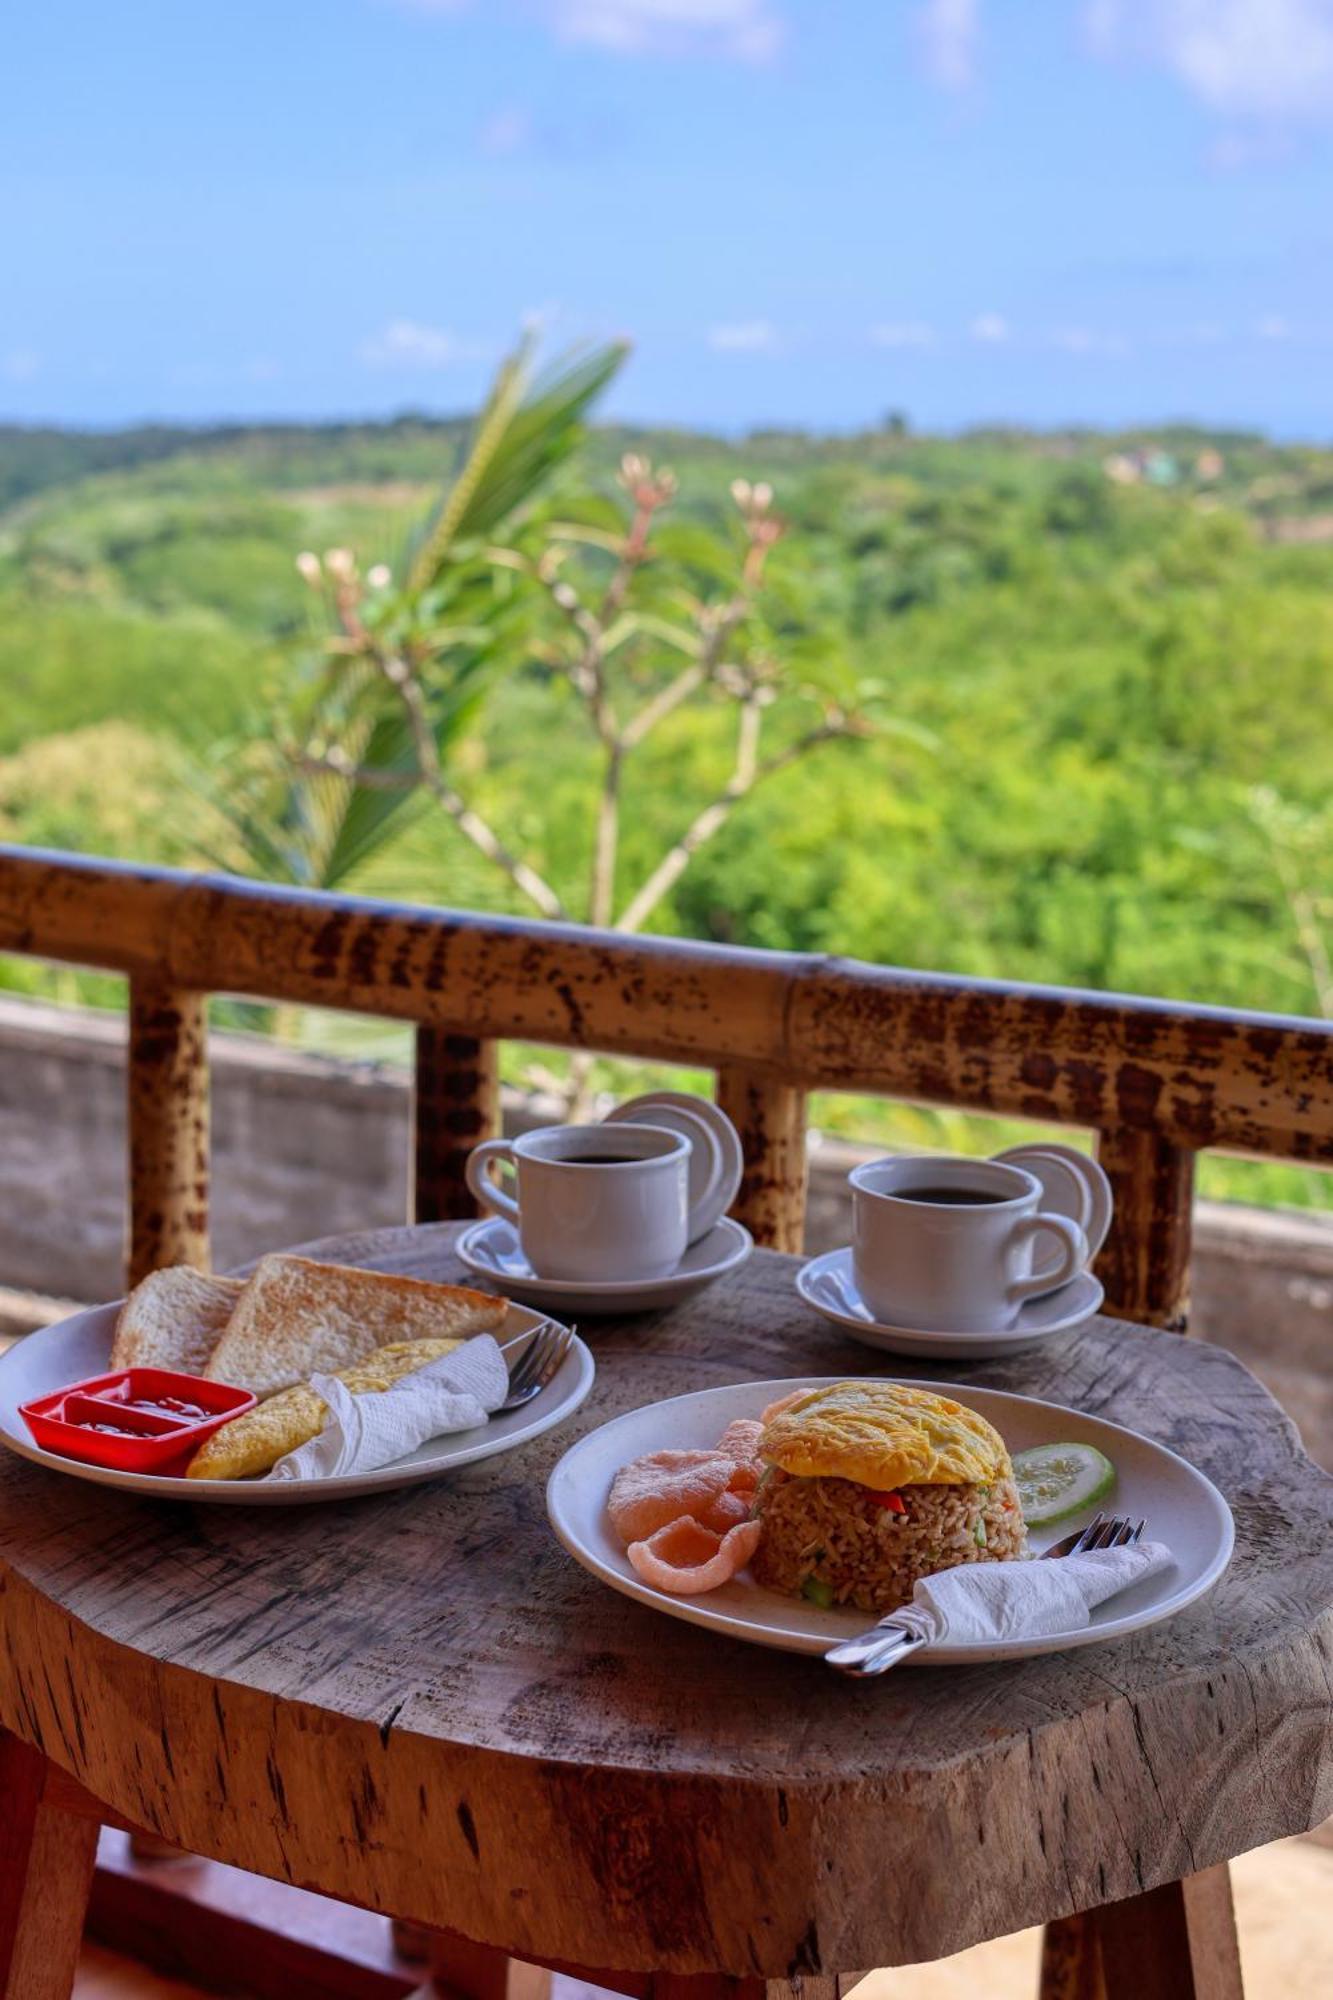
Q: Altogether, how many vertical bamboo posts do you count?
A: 4